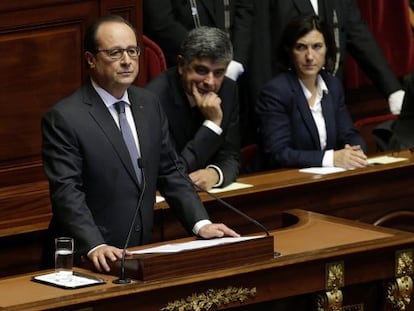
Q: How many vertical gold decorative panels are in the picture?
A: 2